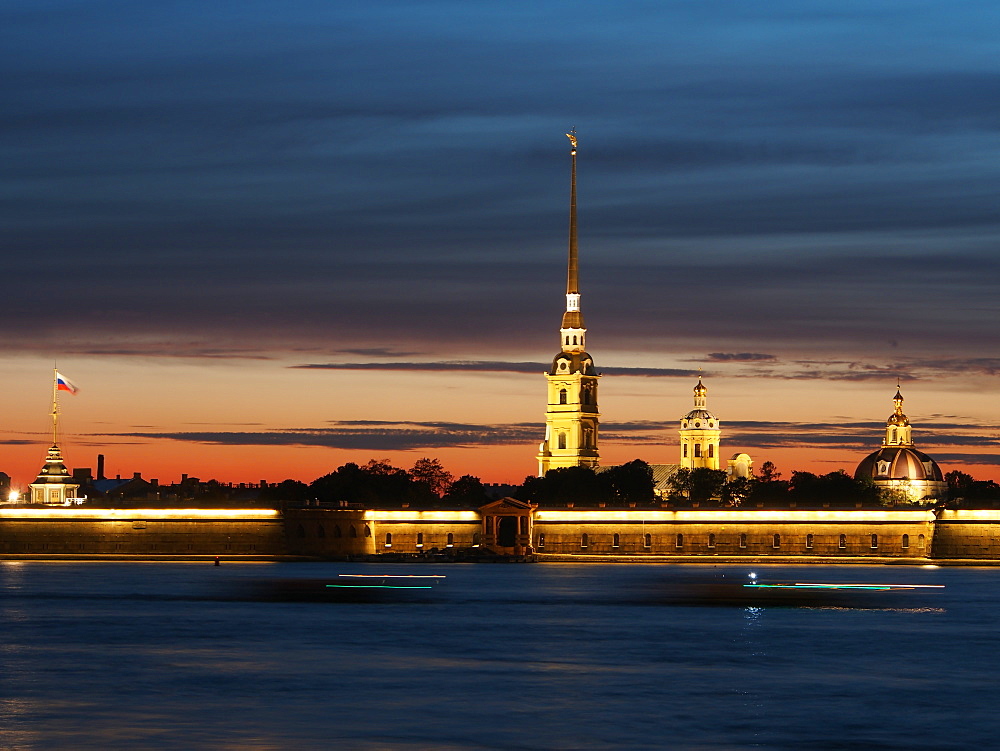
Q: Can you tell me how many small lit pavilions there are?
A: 1